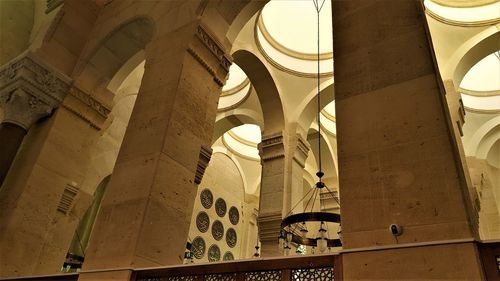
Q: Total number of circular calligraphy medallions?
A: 9